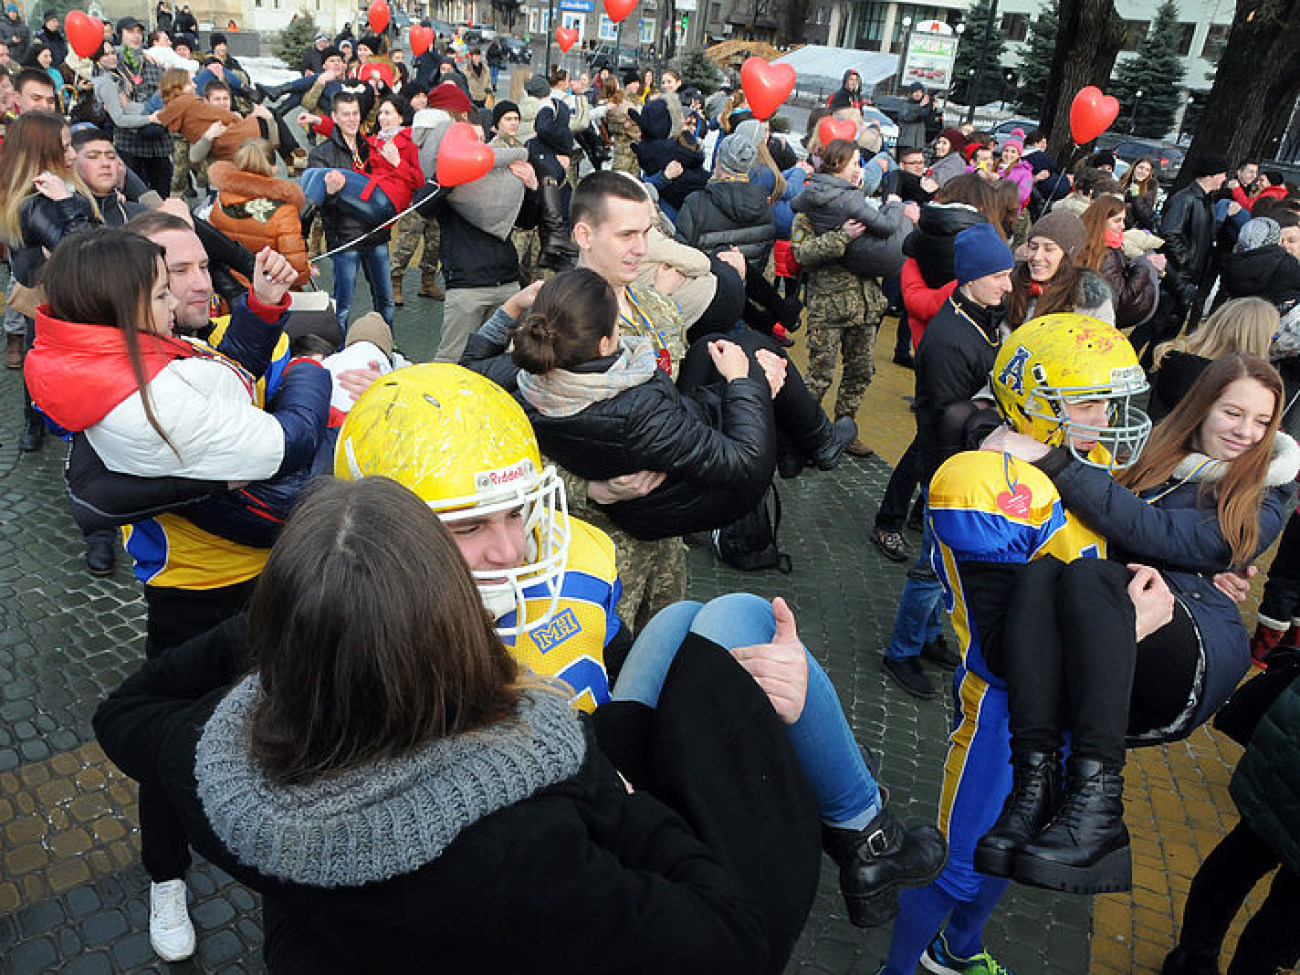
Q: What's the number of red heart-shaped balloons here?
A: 9